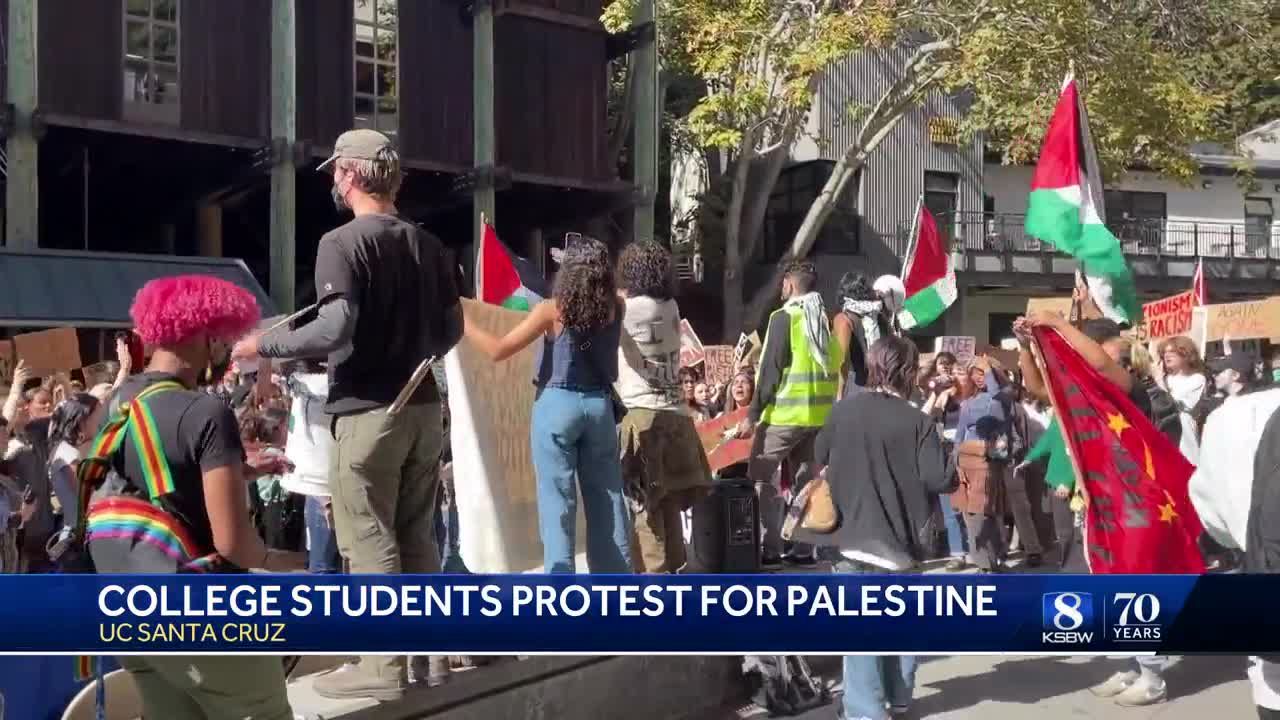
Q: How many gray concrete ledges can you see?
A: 1